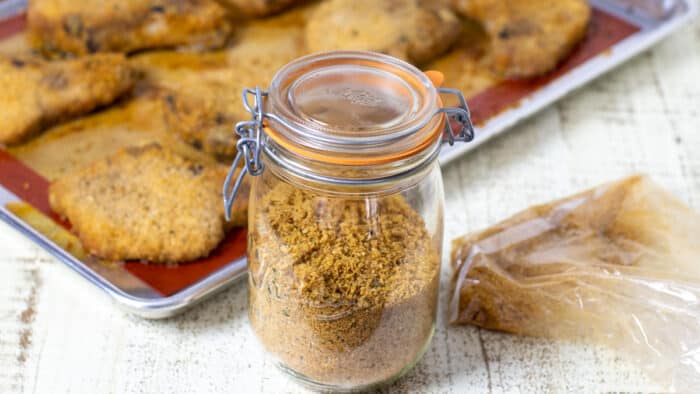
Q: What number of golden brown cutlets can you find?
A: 7